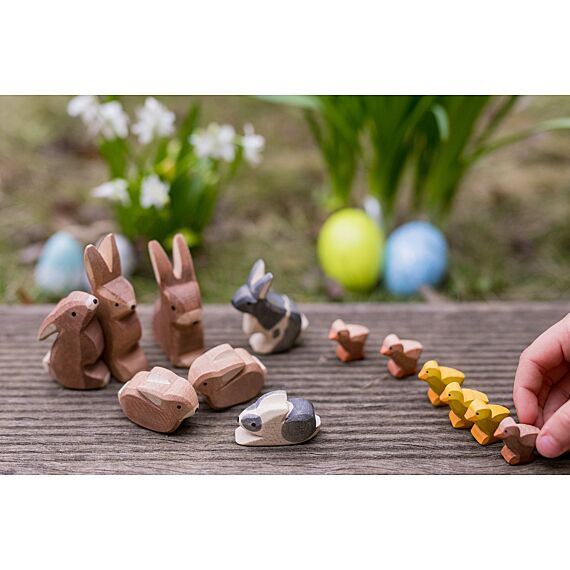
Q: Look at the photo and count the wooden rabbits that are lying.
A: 3